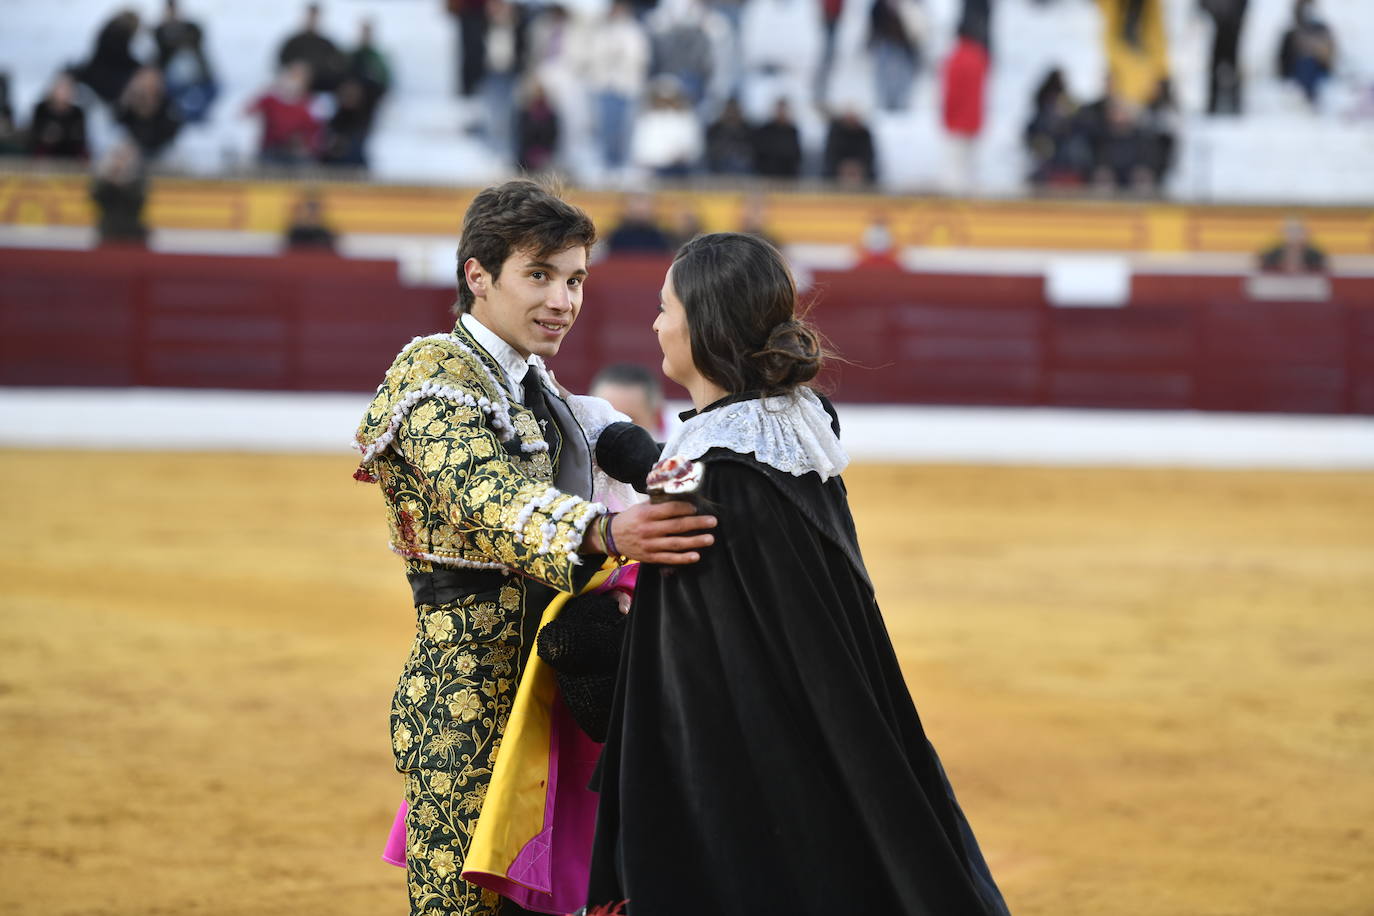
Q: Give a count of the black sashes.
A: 1